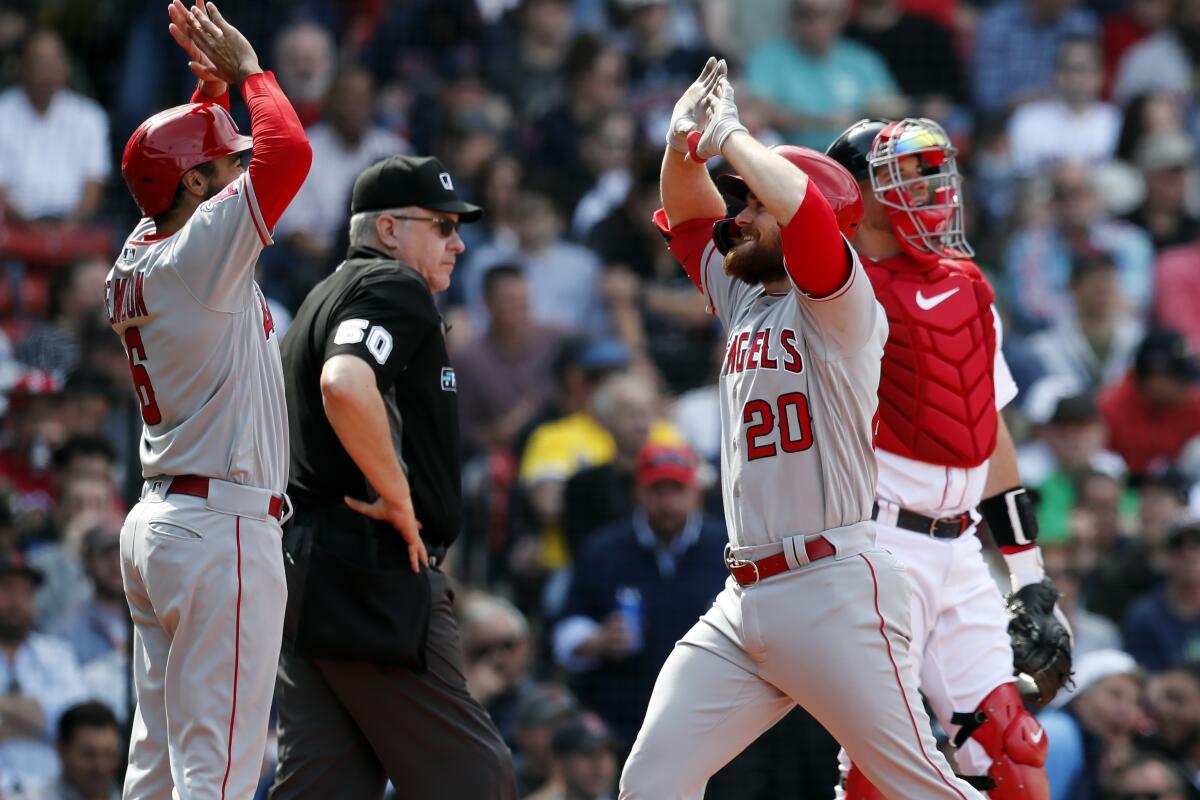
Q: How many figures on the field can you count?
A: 4